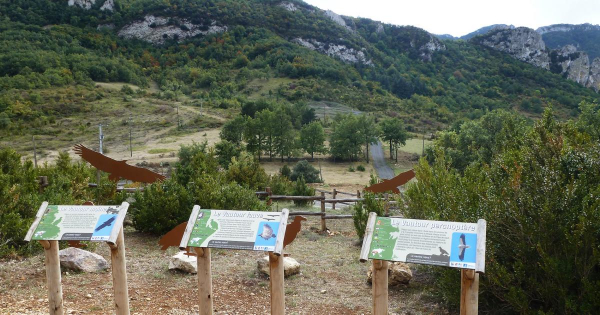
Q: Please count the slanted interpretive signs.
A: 3